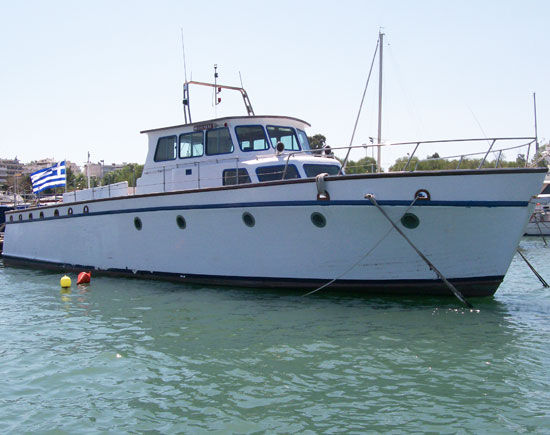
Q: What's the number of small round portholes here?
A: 5